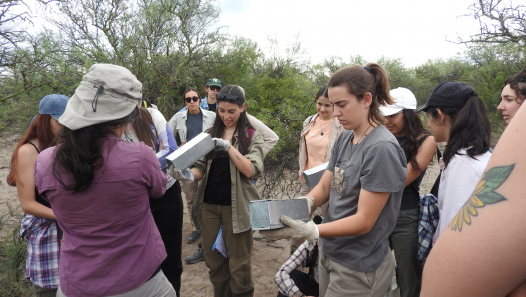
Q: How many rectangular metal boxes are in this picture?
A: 3